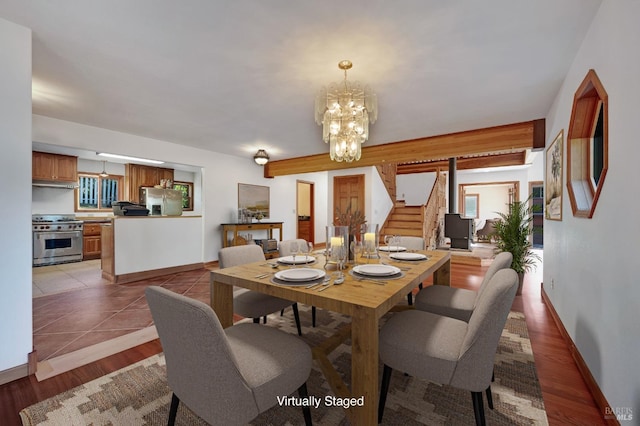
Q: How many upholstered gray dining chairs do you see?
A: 6